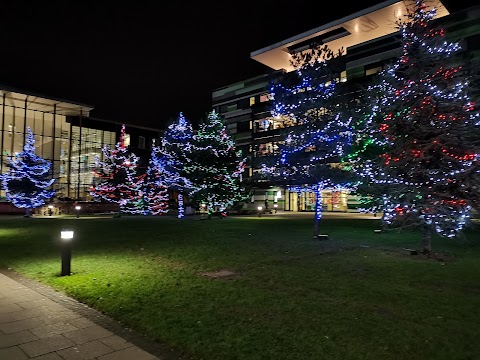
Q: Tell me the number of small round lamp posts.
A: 5